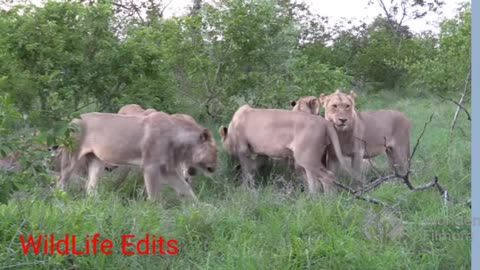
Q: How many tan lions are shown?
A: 5